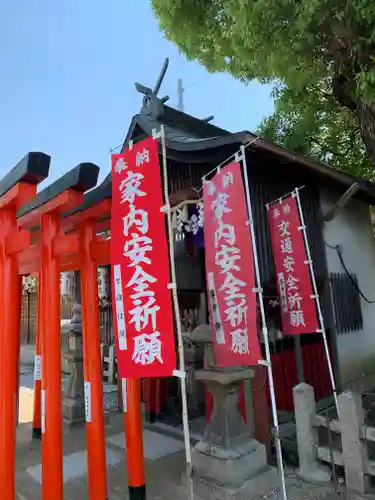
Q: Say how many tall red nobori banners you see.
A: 3